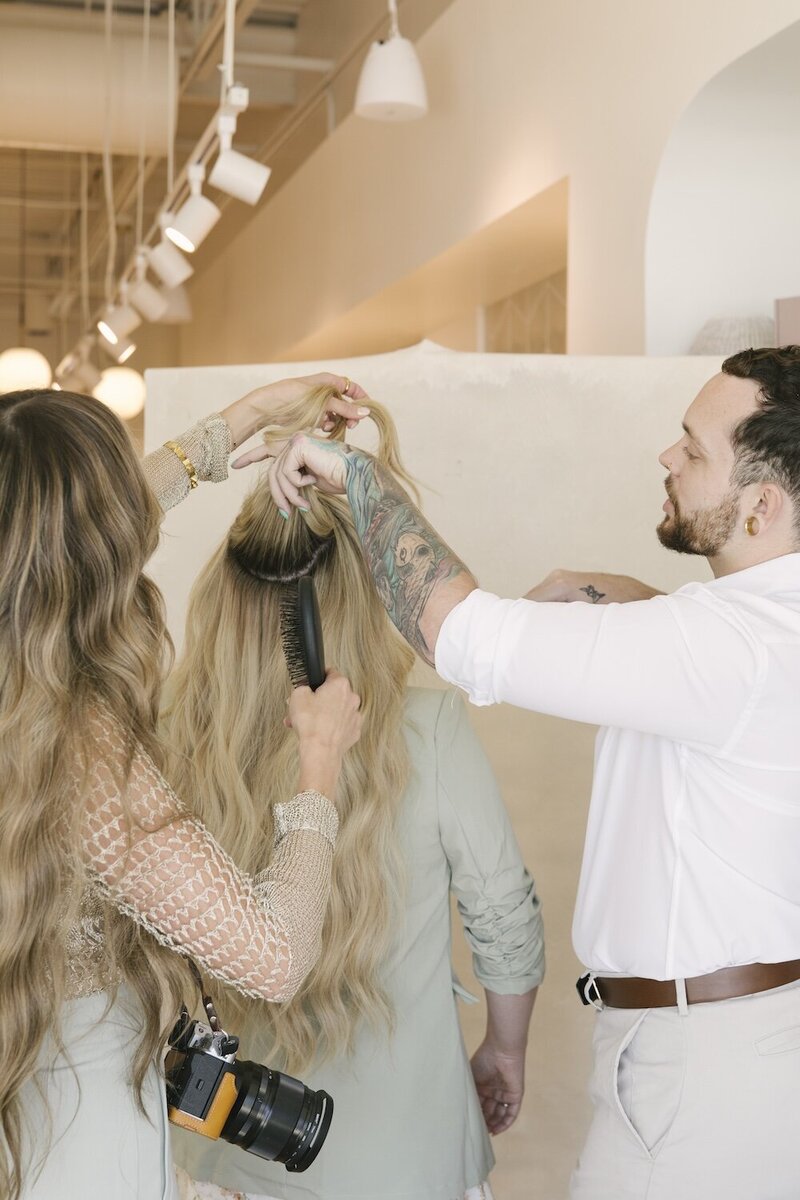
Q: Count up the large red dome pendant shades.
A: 0